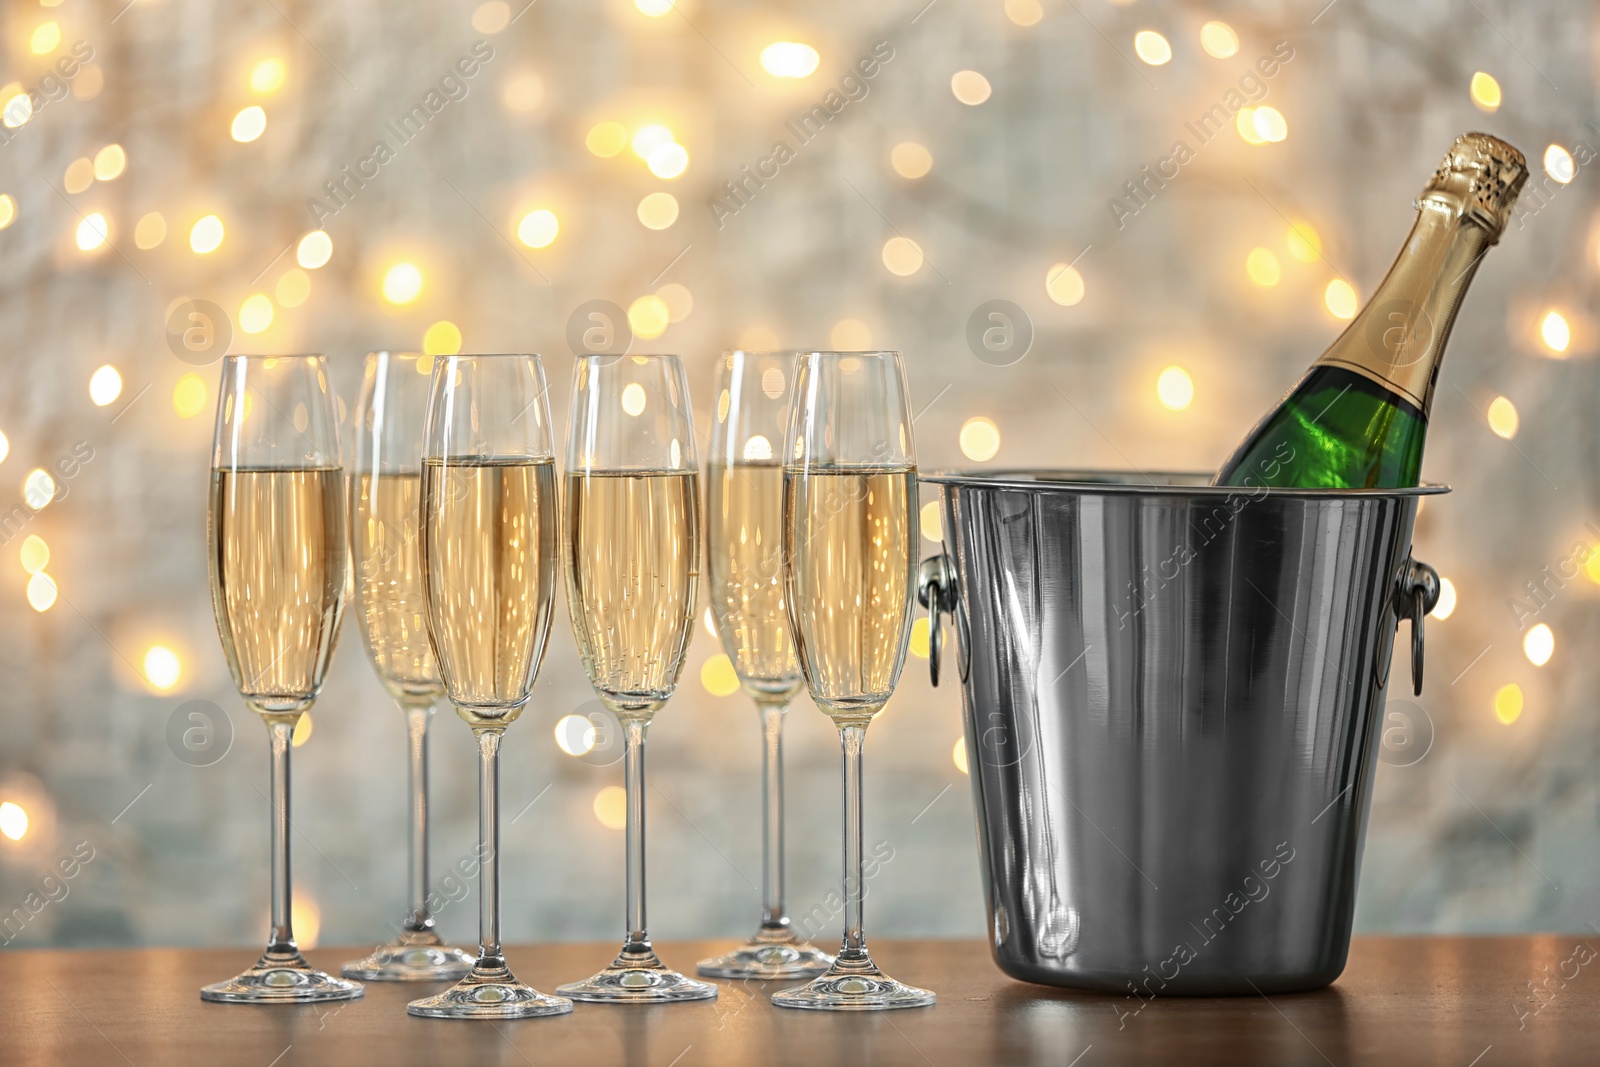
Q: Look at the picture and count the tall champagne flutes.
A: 6